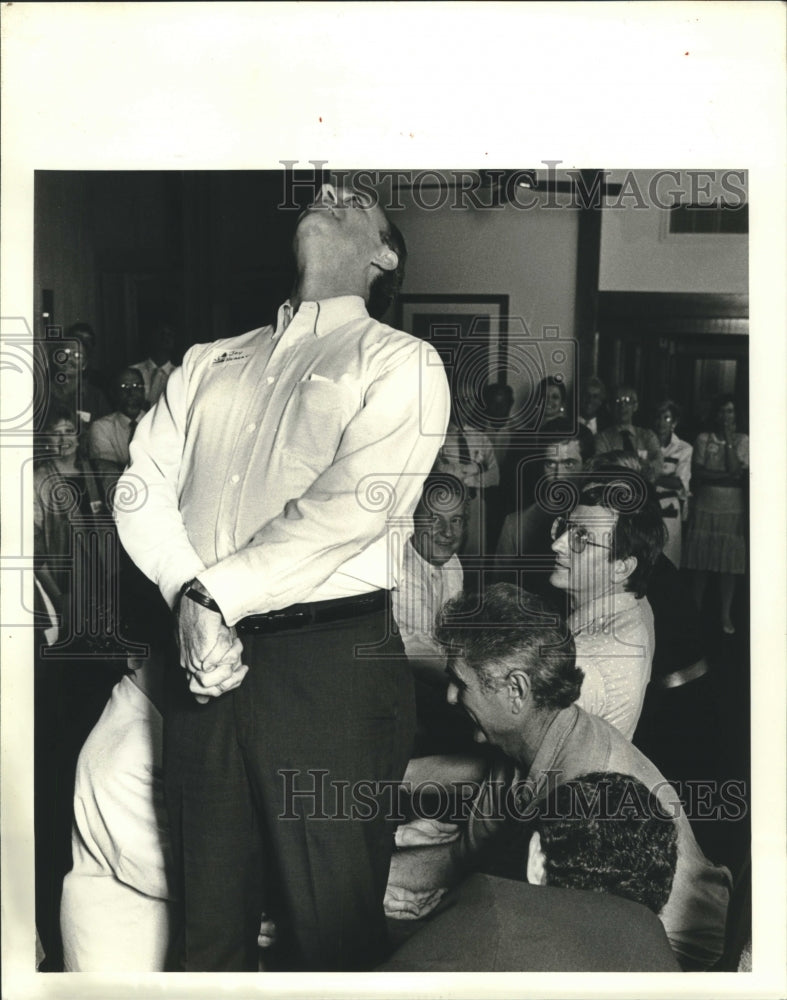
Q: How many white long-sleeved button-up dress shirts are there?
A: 1